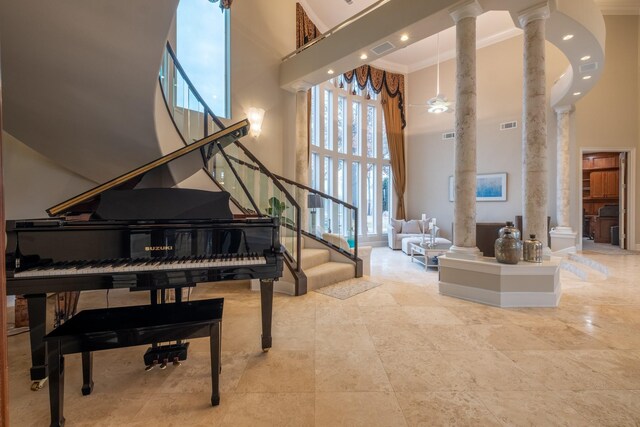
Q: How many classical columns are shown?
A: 4